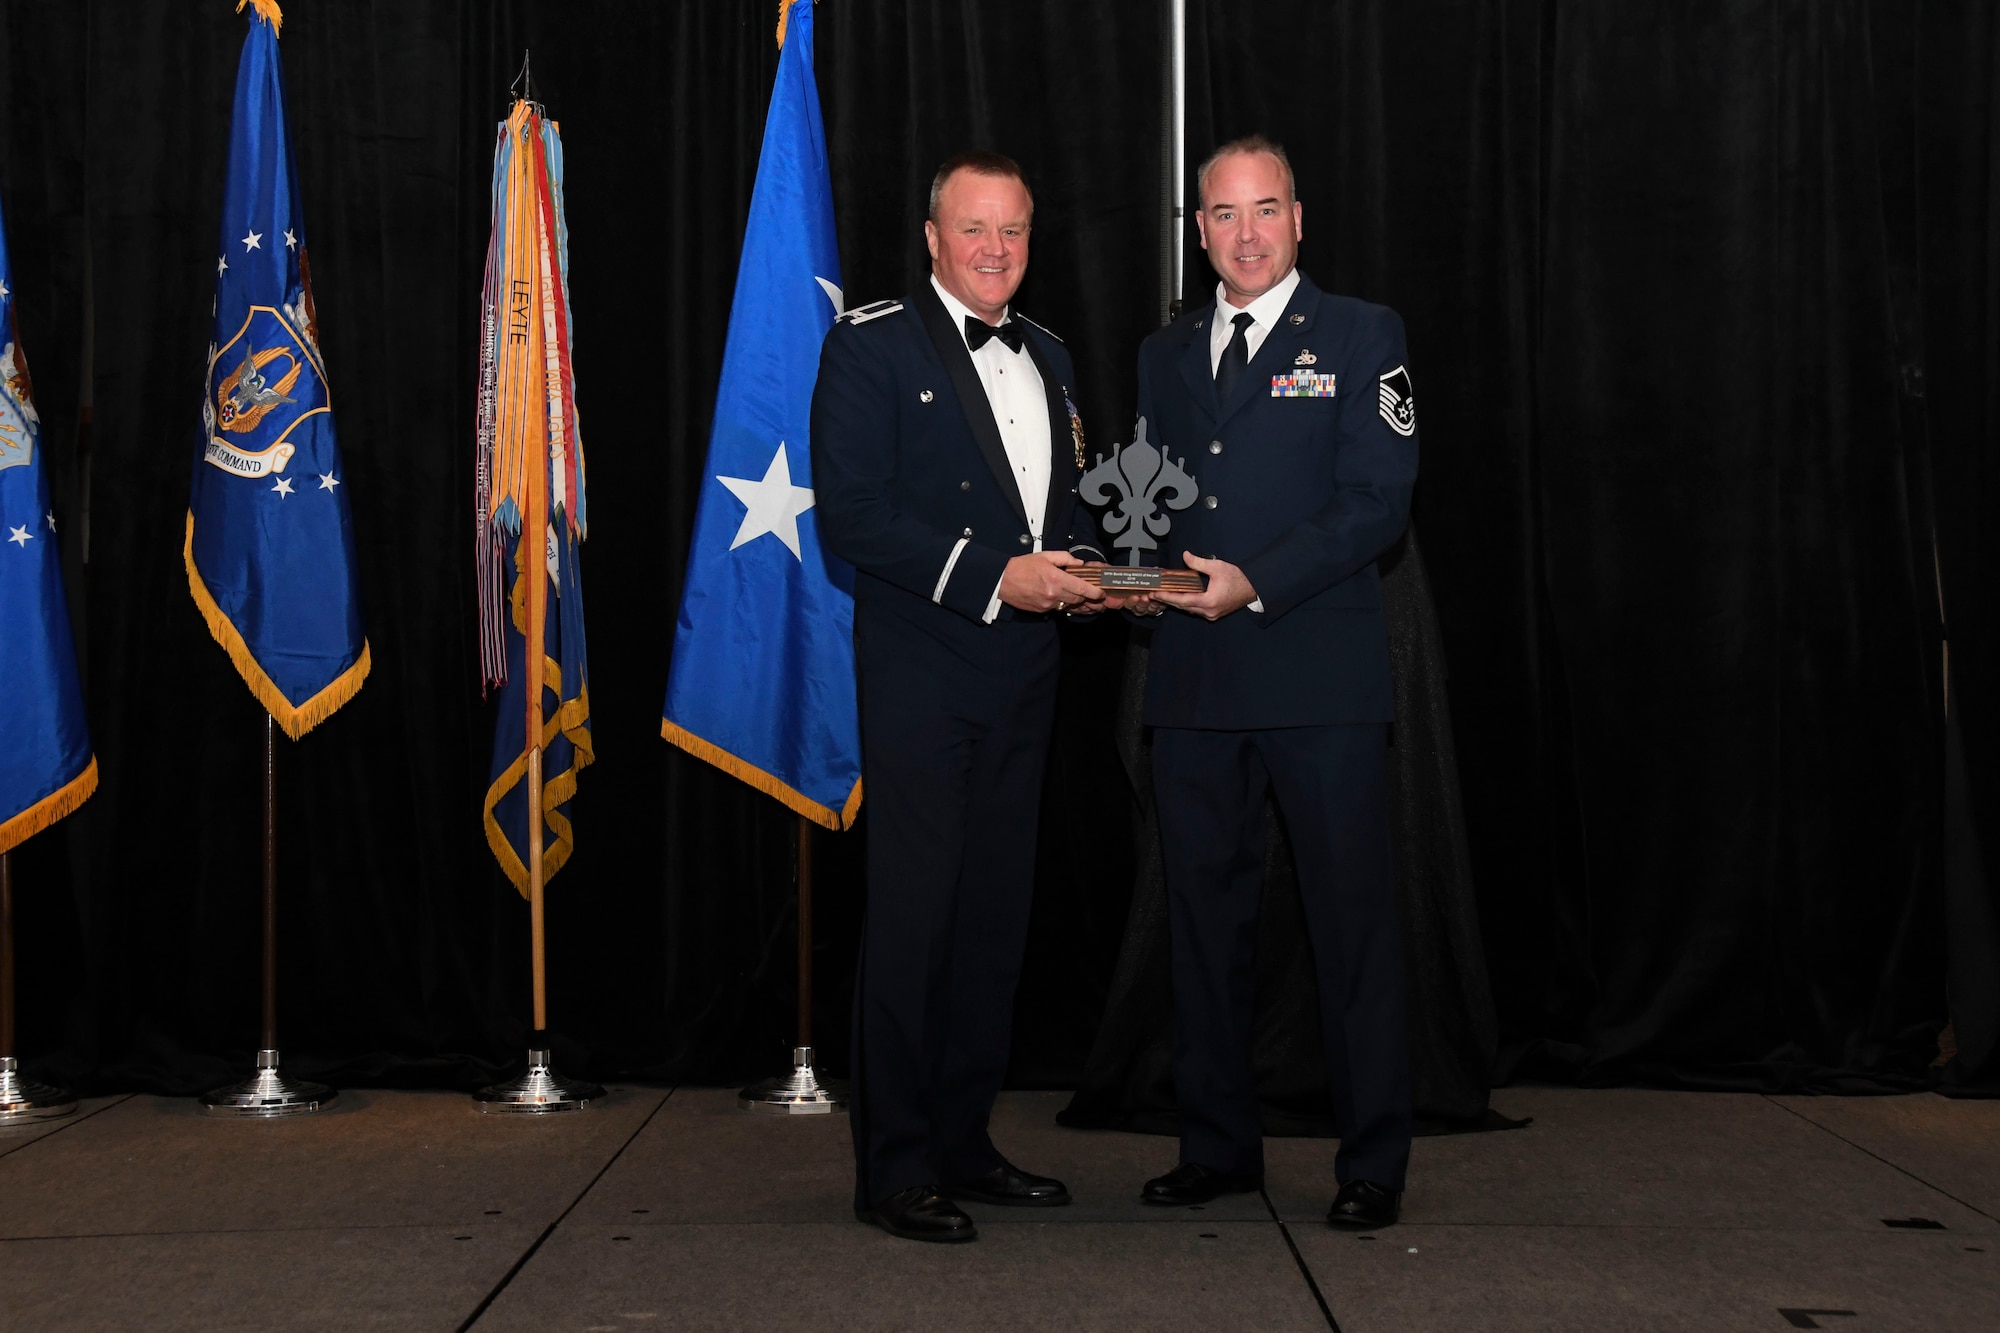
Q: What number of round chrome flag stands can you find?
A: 4